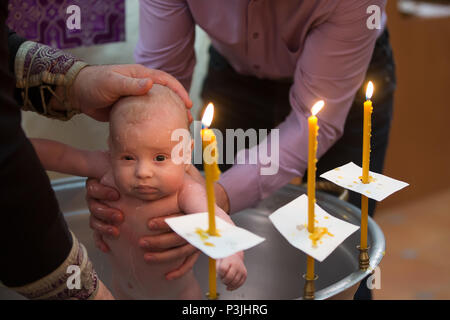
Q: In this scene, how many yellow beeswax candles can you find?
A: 3